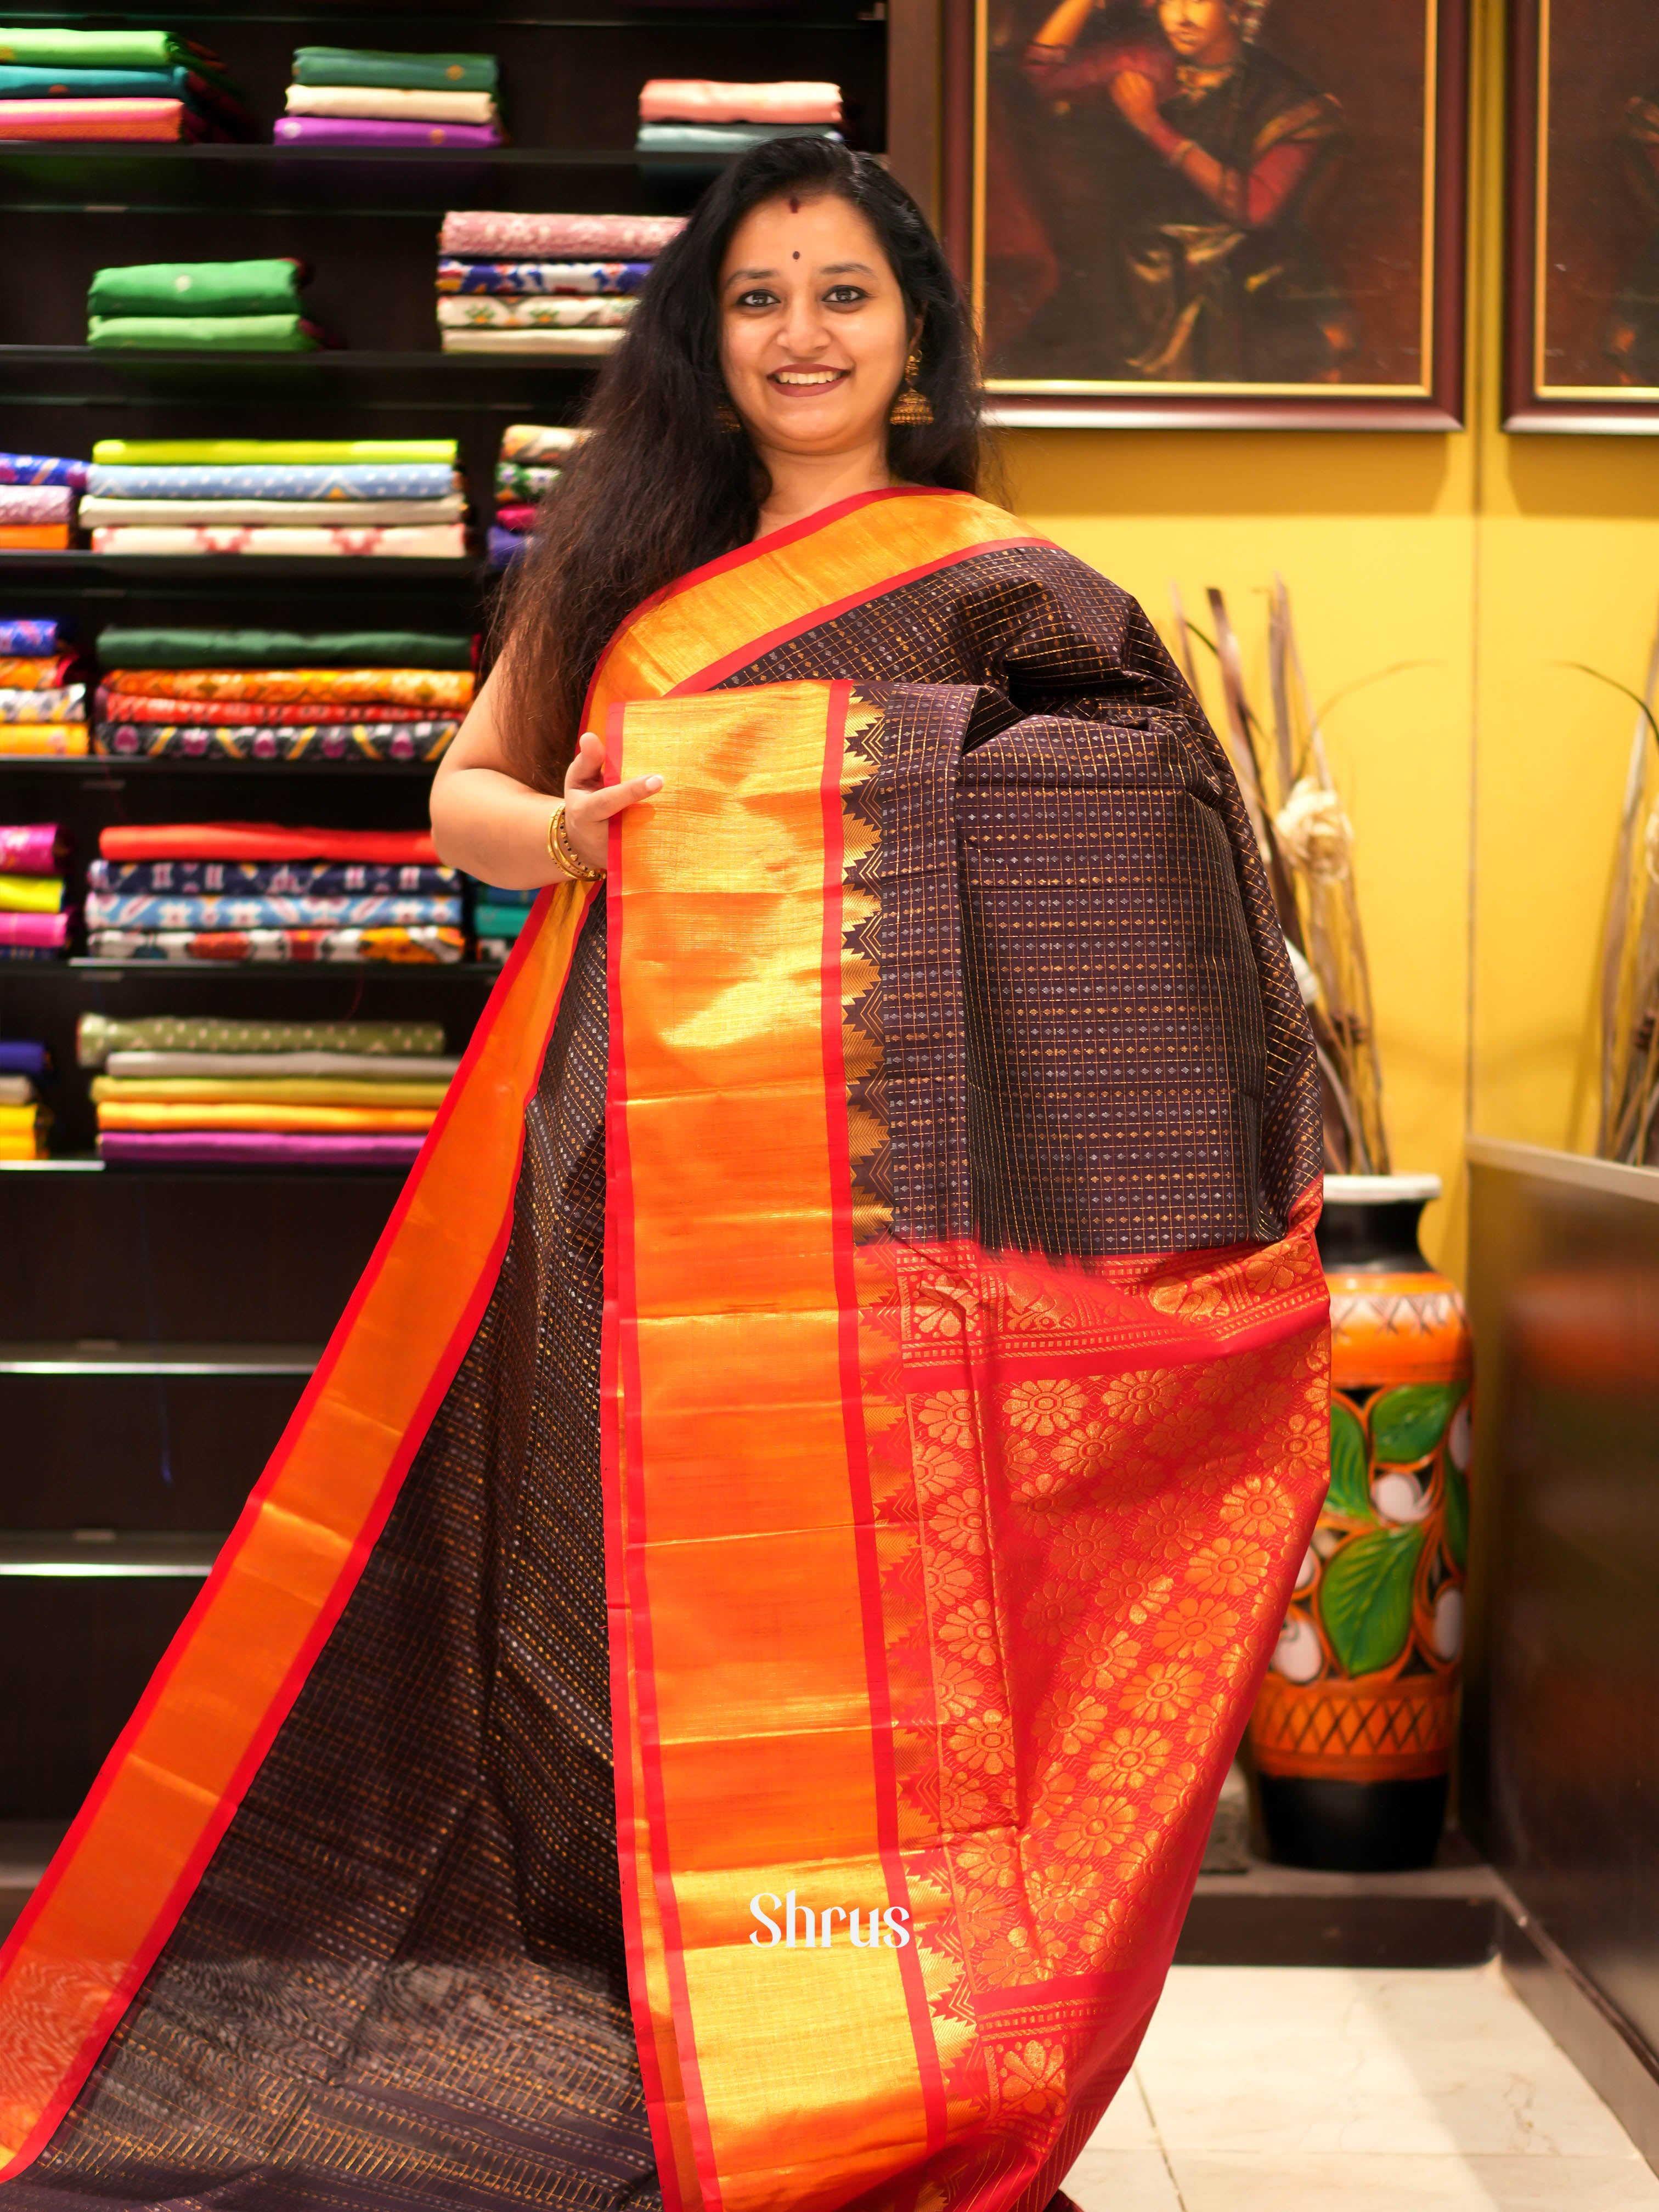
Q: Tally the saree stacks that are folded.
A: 15